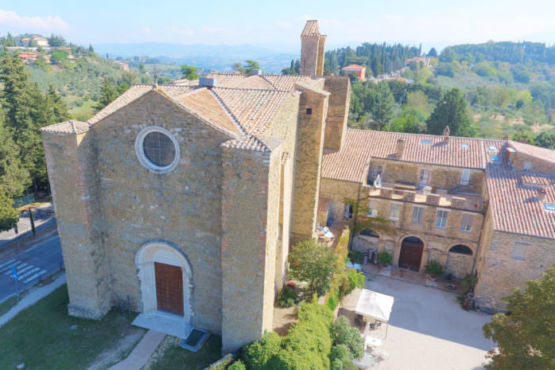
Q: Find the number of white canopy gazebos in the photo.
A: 1